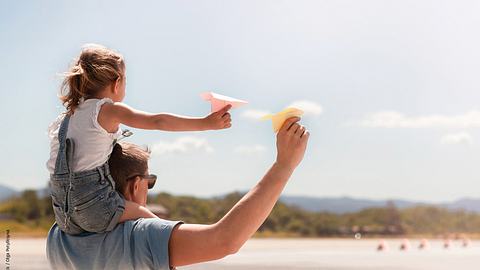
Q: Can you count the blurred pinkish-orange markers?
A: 5